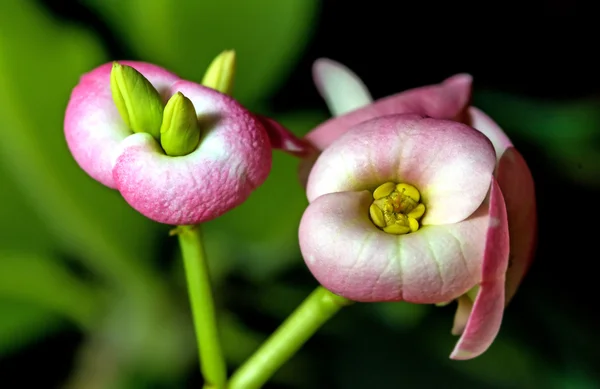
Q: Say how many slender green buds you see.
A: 3